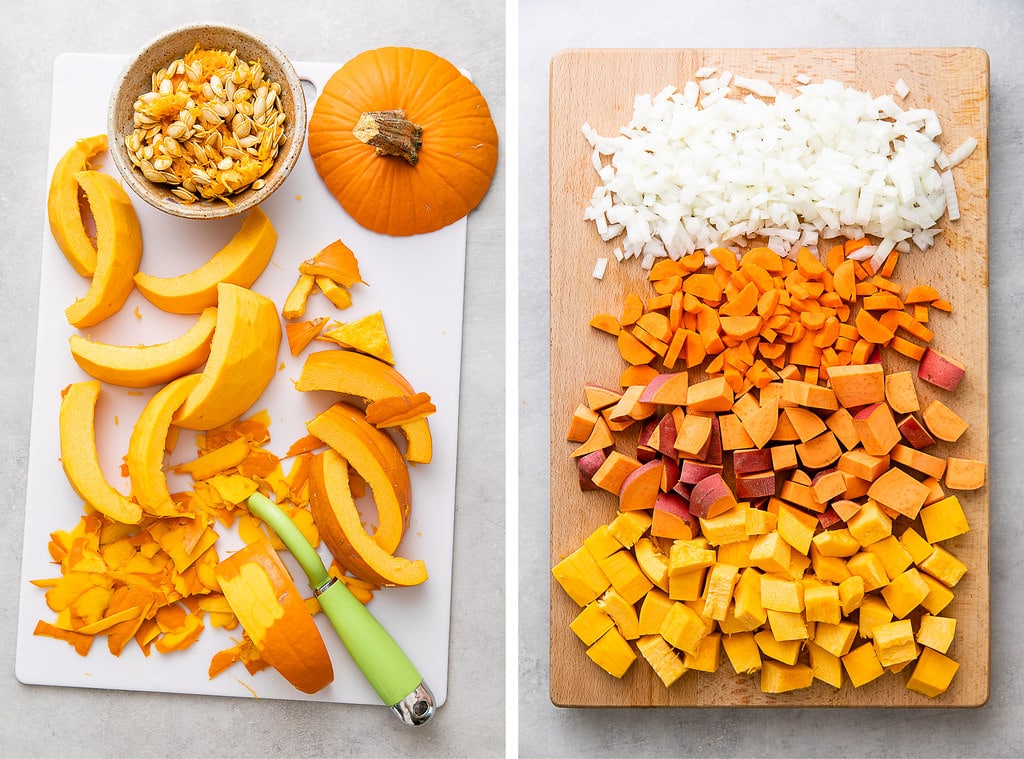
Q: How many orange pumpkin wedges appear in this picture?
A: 11